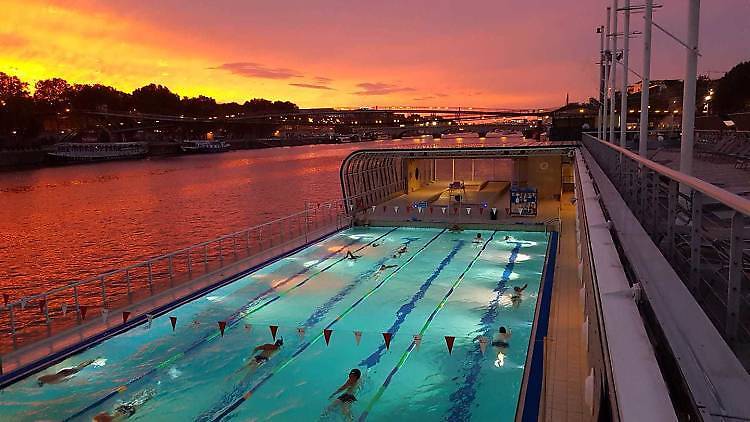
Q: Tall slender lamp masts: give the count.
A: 6